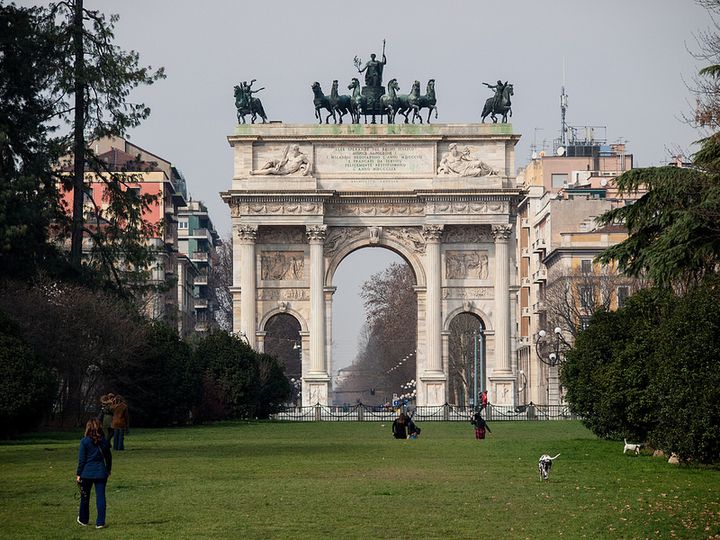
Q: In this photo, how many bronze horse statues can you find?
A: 8